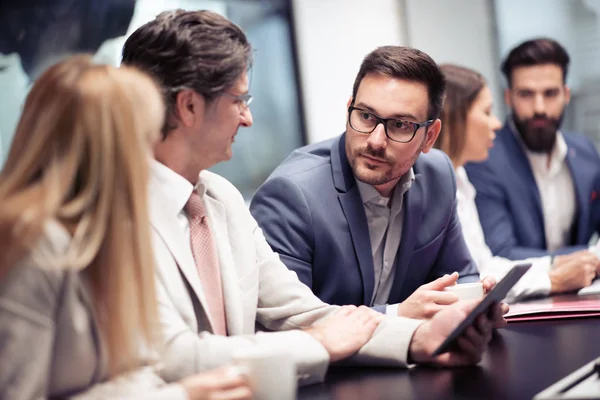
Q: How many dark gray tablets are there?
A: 1